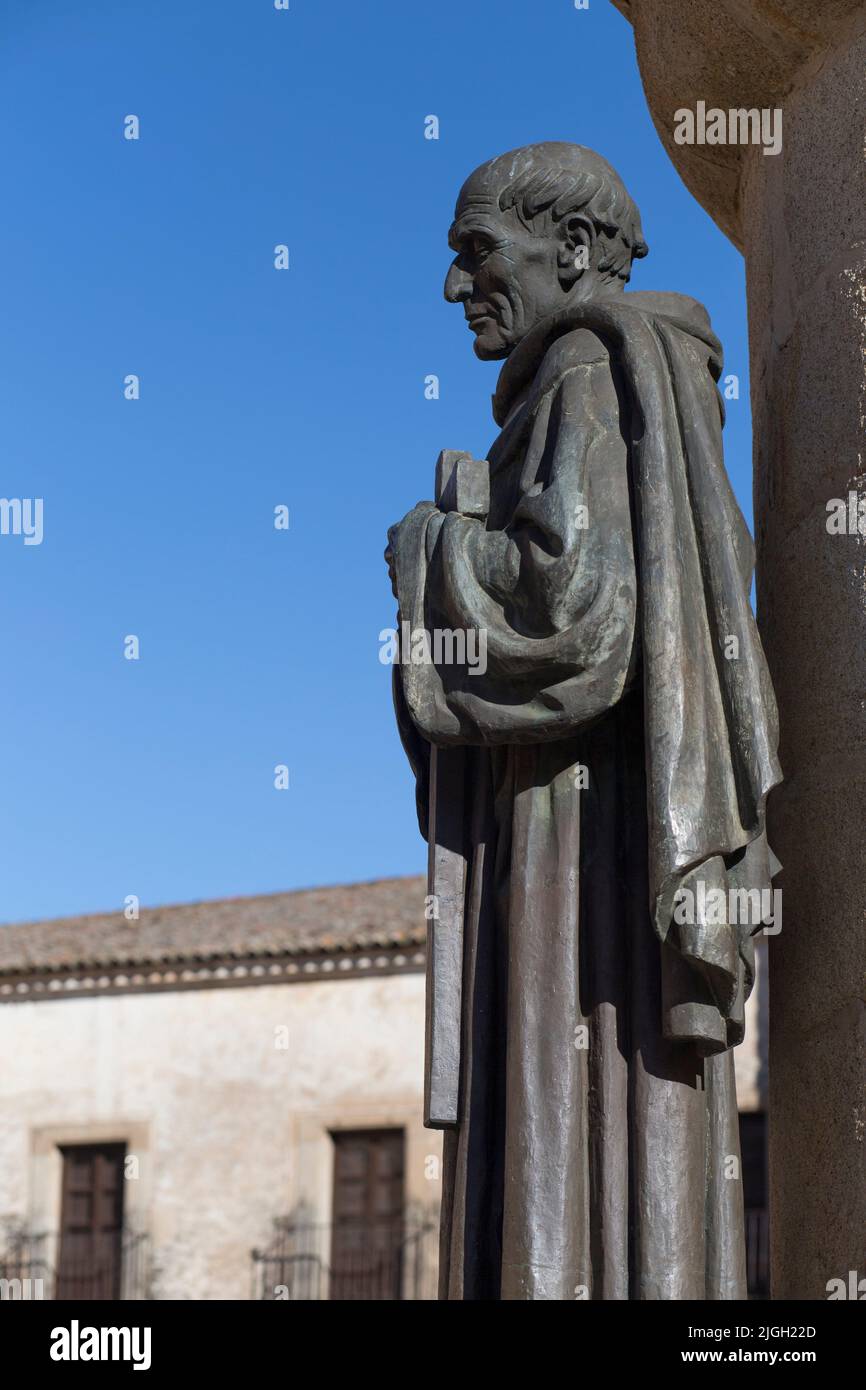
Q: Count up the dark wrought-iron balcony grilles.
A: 2